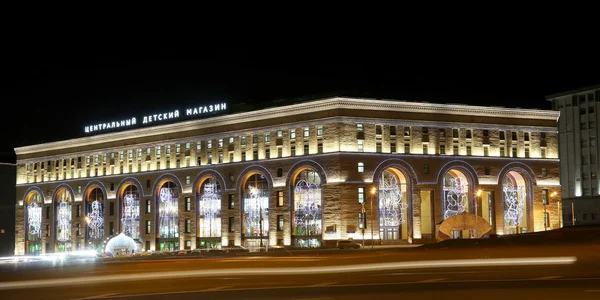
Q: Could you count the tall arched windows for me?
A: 11